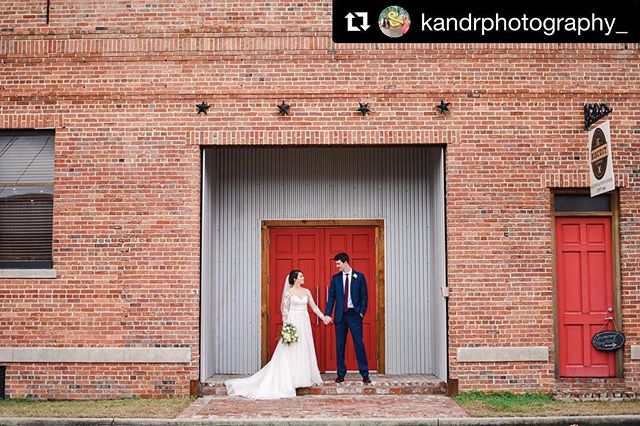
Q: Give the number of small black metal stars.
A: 4